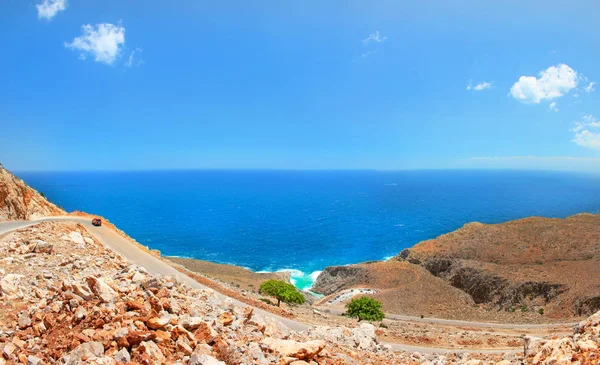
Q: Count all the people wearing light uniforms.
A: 0